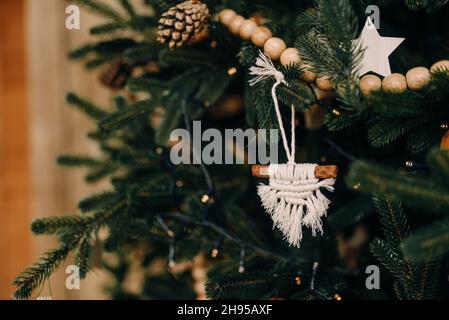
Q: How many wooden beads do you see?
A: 12